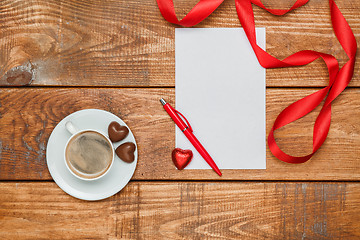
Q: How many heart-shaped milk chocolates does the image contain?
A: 2